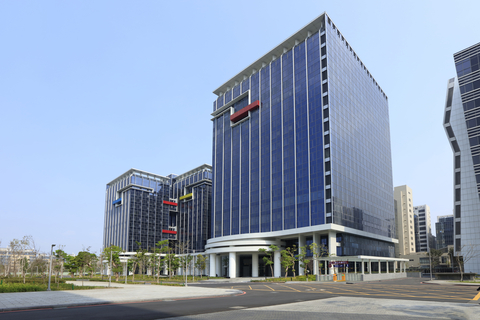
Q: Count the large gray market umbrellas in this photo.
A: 0